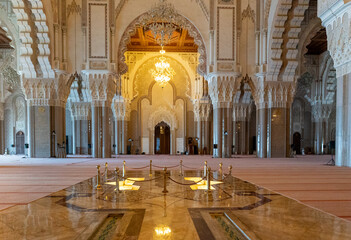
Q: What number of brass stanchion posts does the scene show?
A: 11